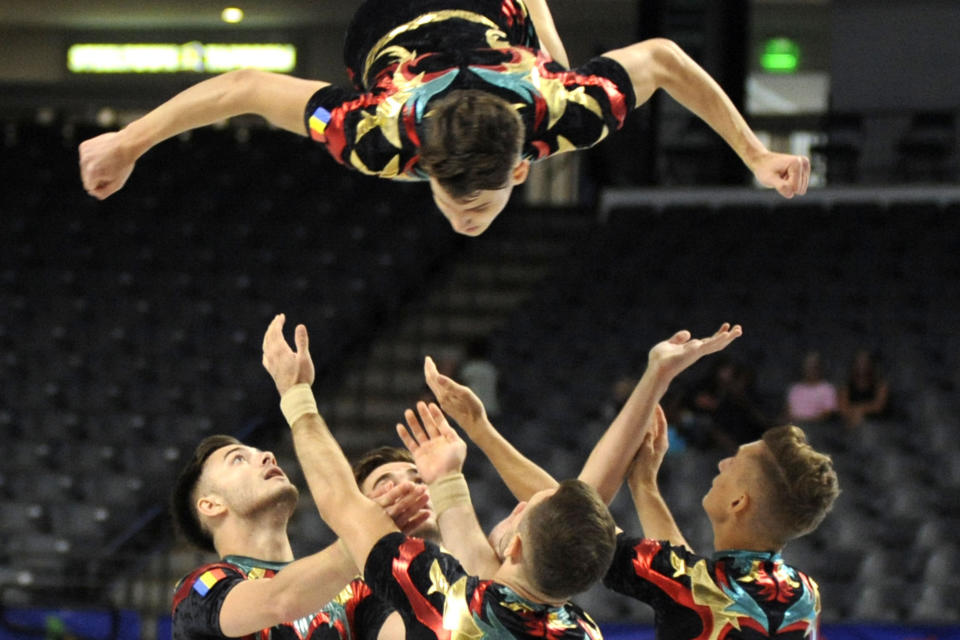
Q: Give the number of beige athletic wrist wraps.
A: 2